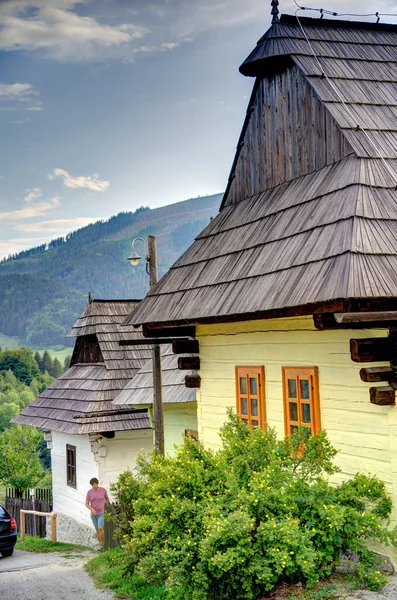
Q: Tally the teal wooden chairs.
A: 0